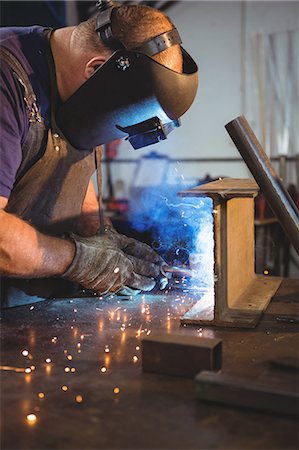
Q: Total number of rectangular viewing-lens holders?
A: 1